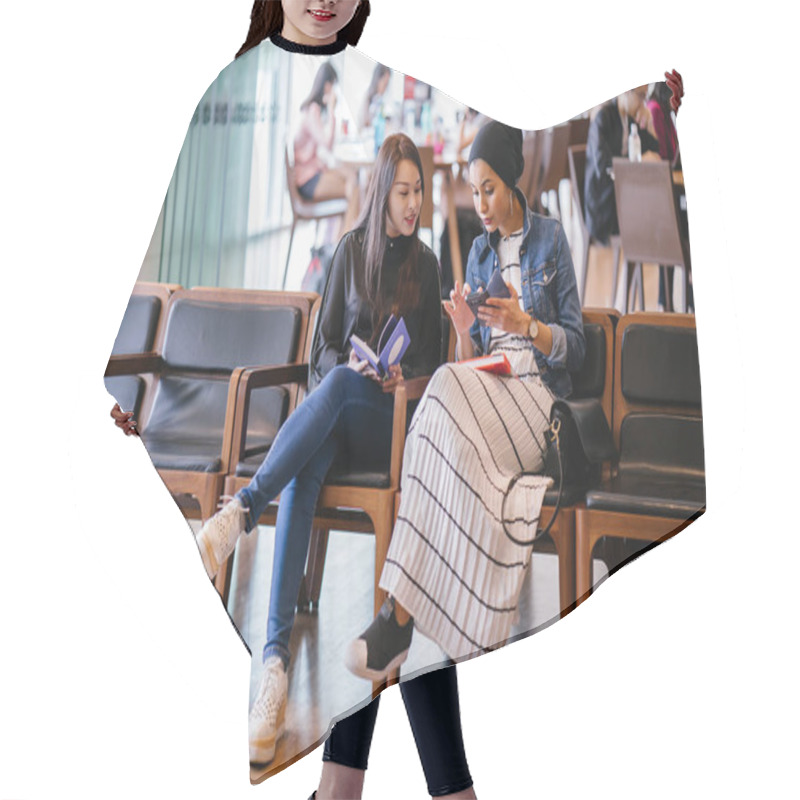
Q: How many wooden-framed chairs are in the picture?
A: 5